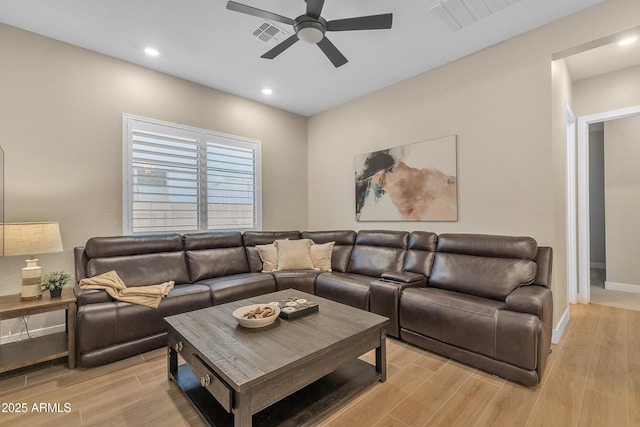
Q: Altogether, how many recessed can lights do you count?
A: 3